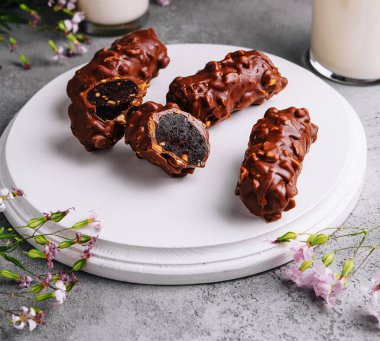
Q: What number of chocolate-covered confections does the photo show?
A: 4